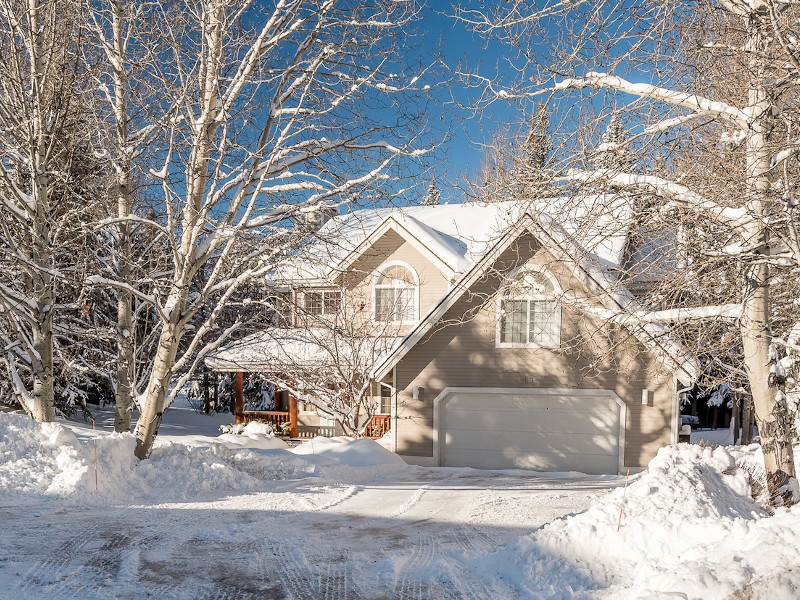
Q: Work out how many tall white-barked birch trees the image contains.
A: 4